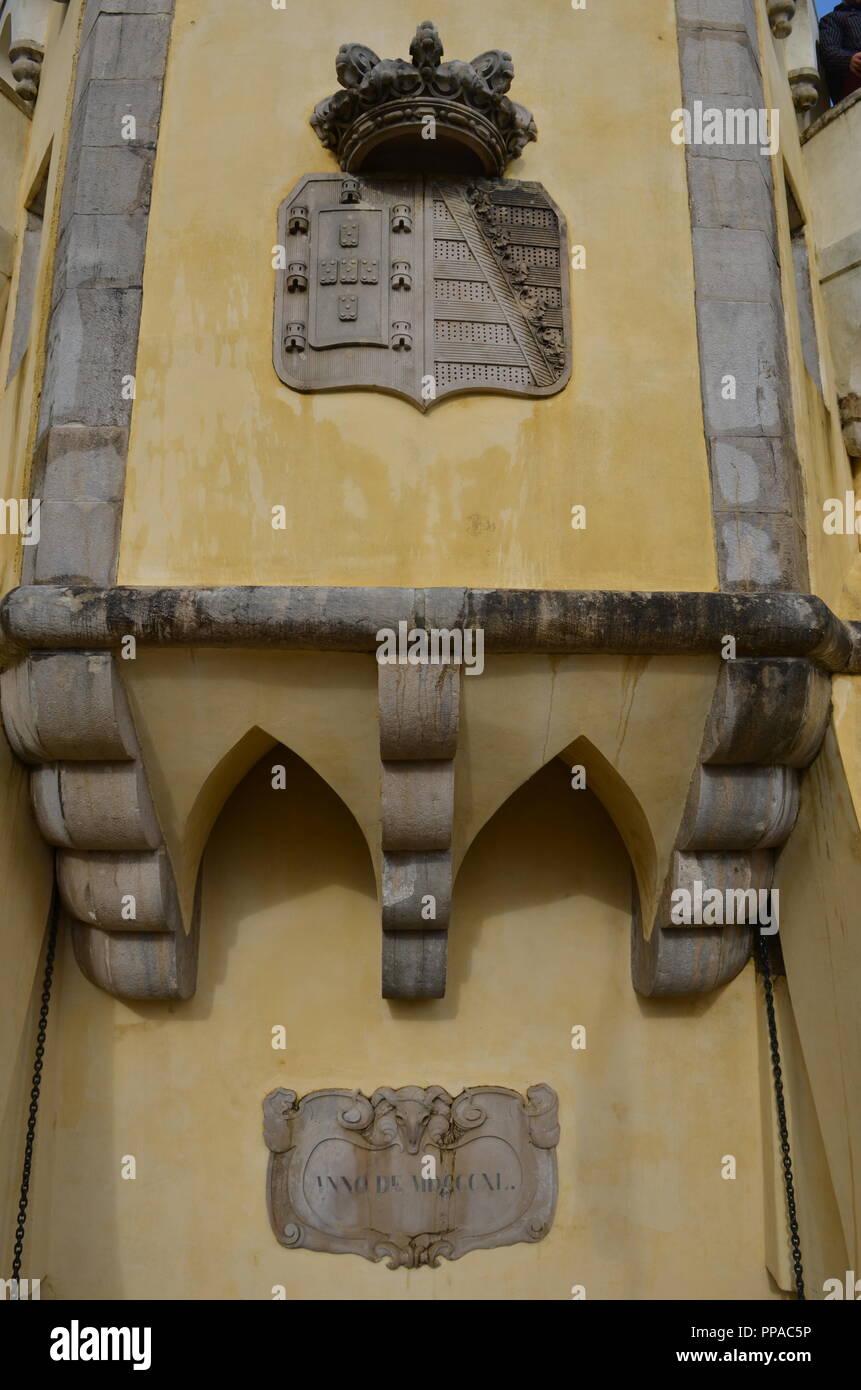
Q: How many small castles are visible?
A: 7